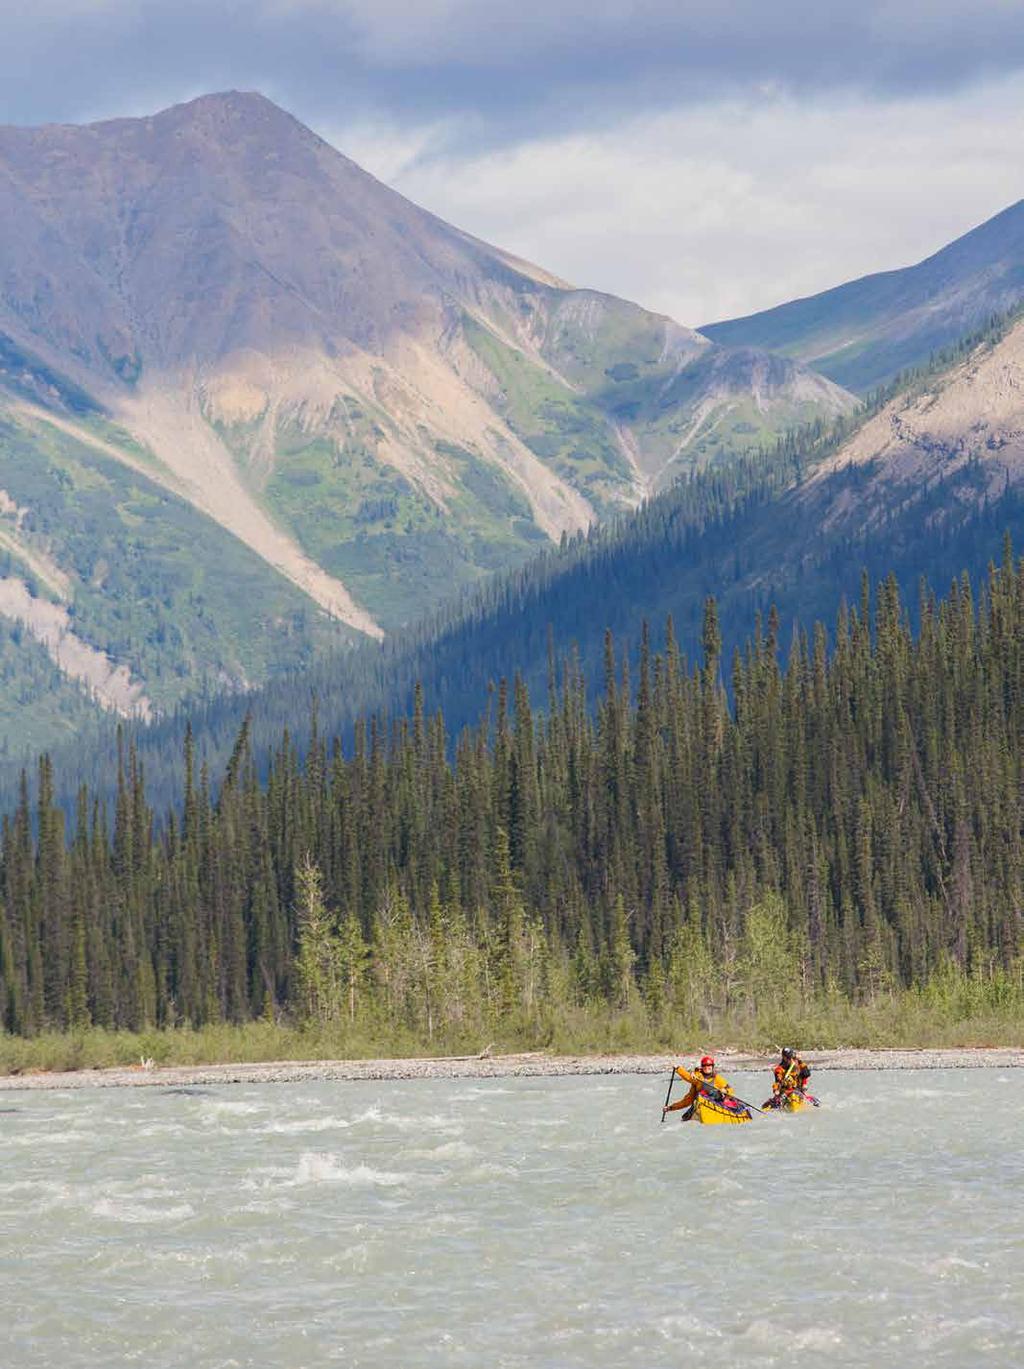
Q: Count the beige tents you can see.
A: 0